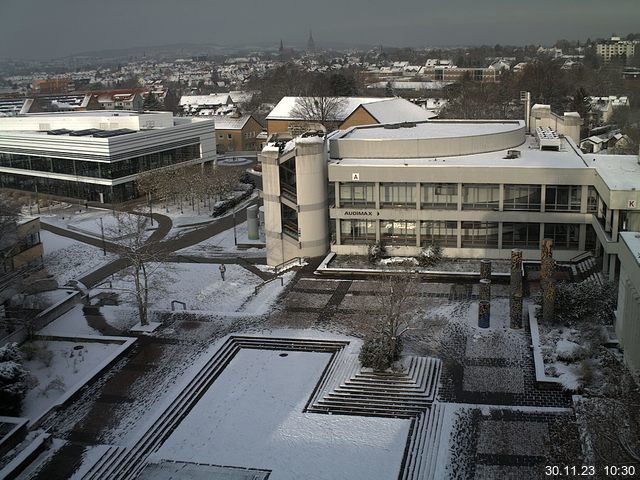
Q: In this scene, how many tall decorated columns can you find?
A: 3